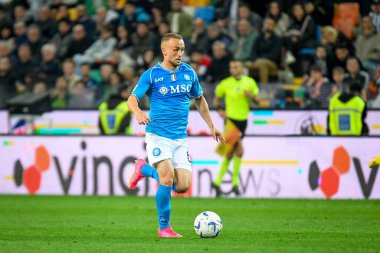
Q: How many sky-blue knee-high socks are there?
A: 2